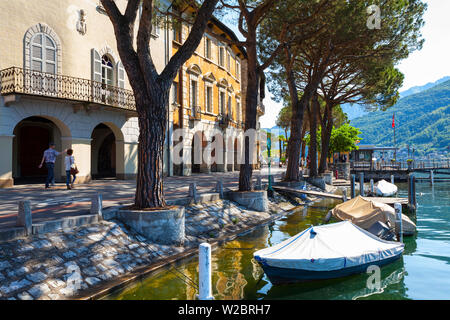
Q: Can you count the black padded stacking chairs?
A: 0